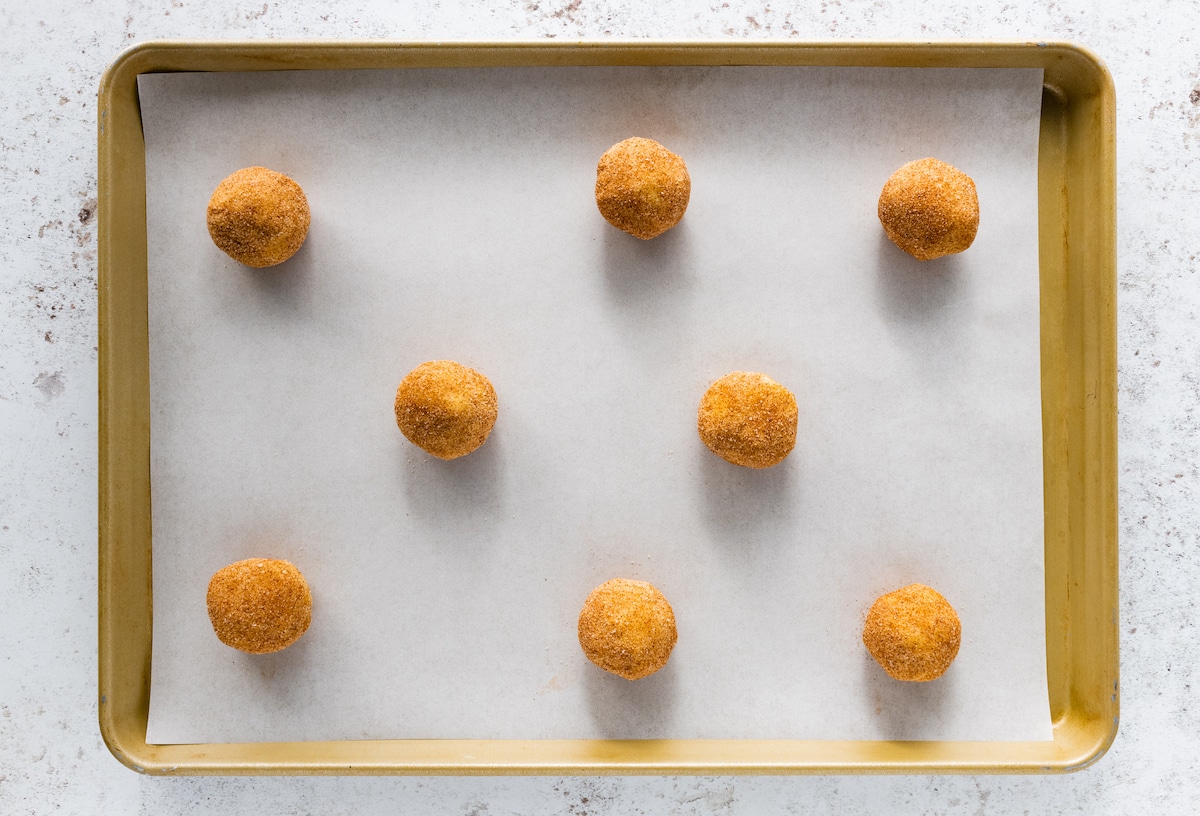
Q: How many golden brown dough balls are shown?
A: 8